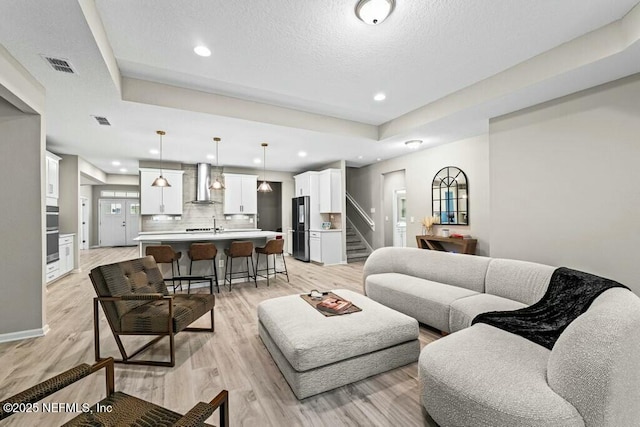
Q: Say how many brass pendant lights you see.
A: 3